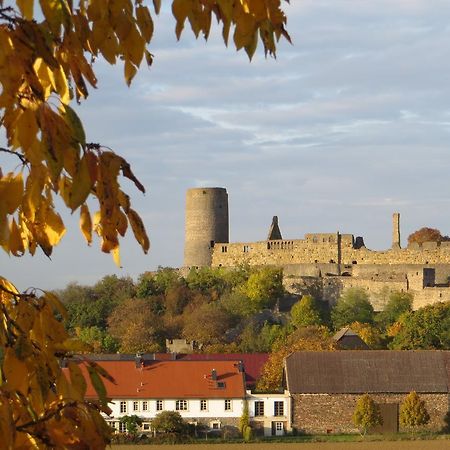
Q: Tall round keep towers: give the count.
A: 1